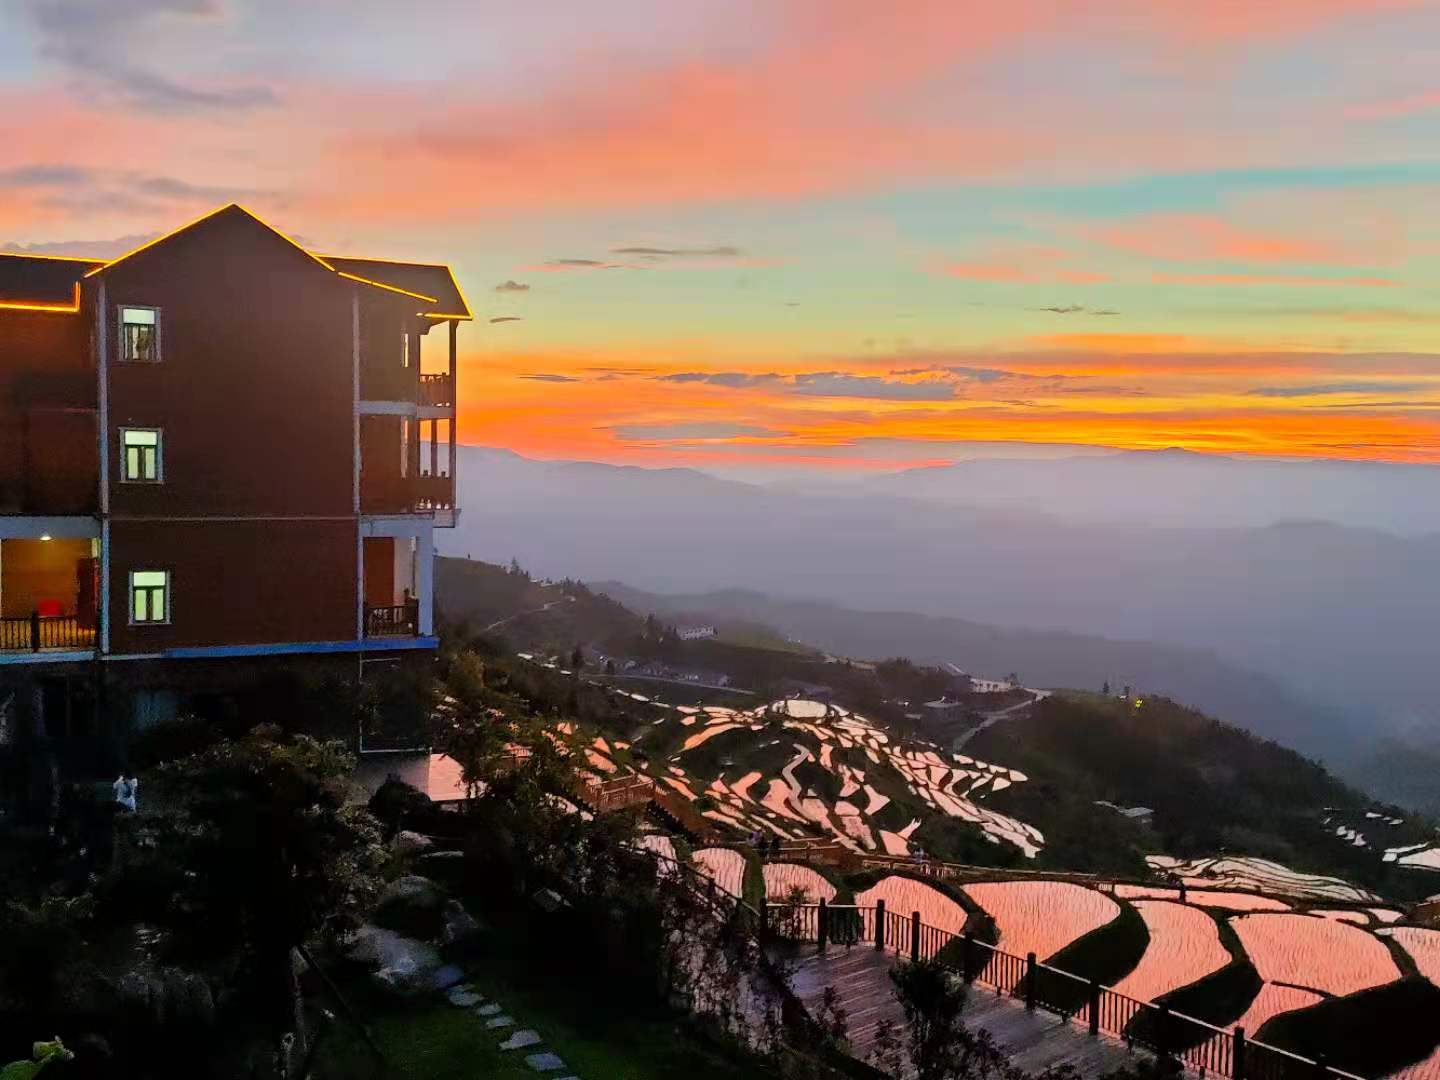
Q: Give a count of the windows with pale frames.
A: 3